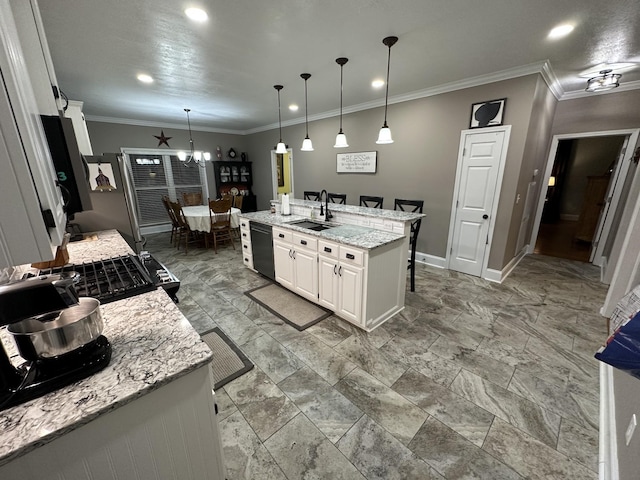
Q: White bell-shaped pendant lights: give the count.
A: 4